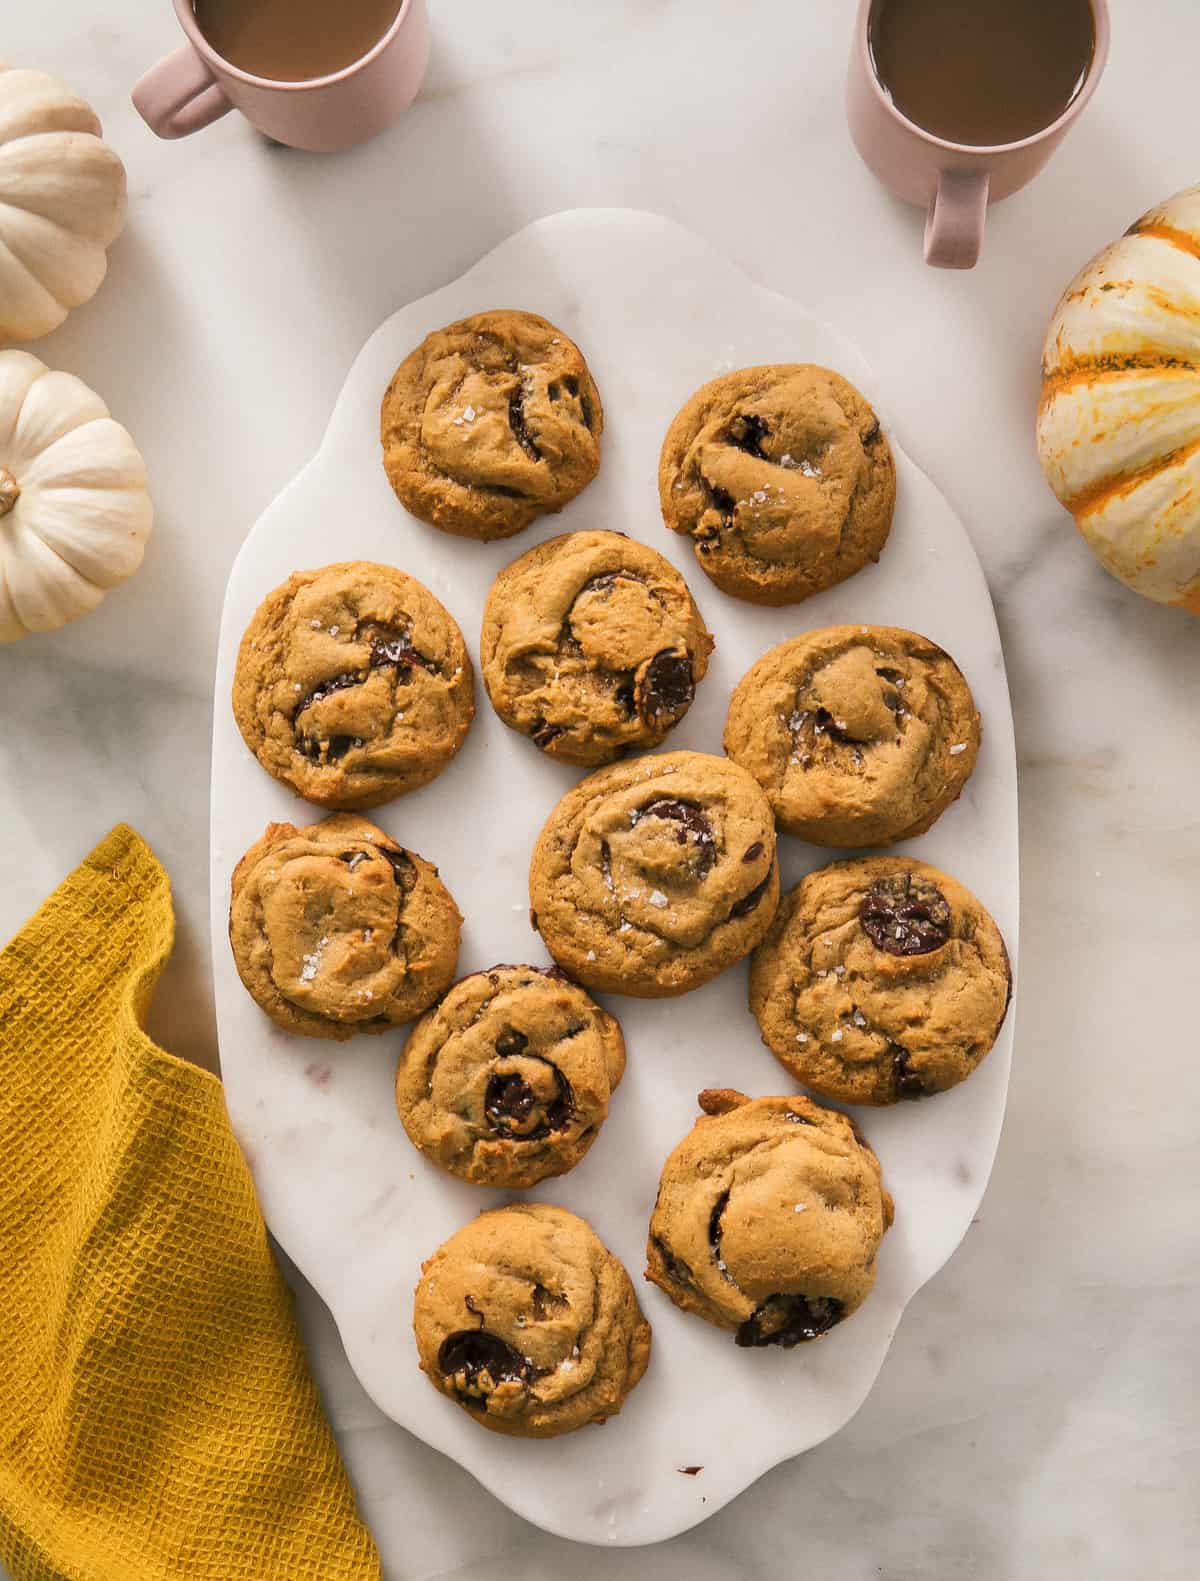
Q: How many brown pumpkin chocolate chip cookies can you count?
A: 11